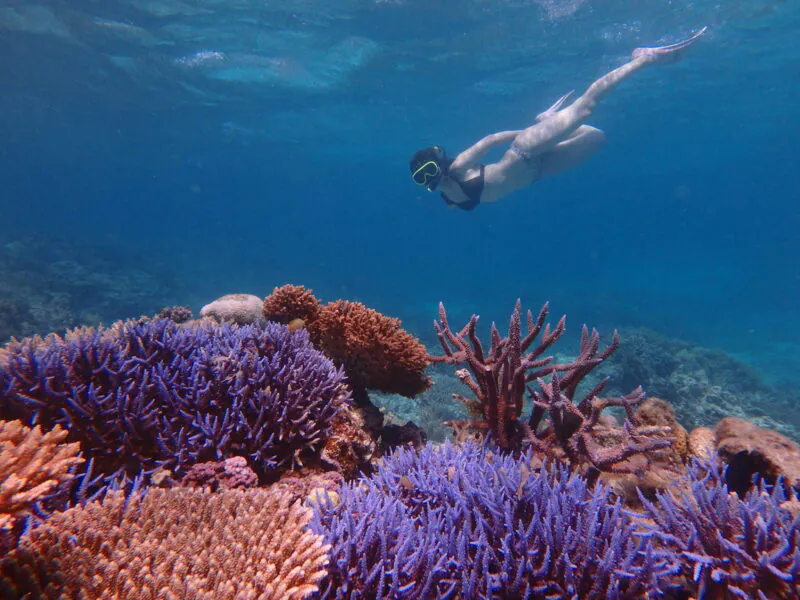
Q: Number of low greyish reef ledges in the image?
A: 2